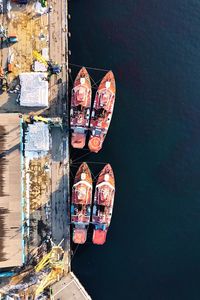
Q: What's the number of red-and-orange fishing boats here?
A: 4